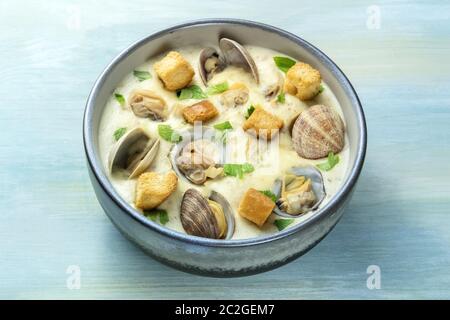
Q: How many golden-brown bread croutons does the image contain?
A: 6